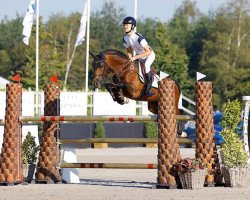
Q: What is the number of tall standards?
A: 4